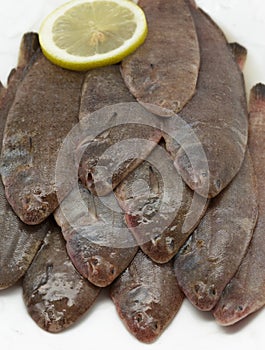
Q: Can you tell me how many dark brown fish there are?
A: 11